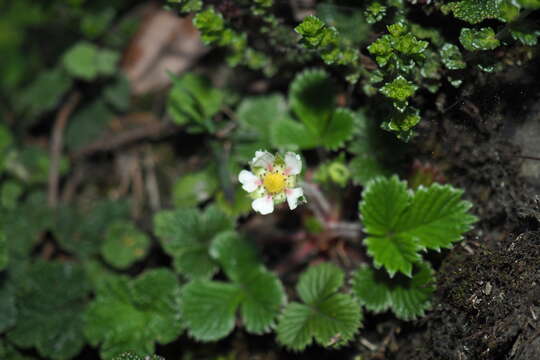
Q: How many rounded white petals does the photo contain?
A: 5